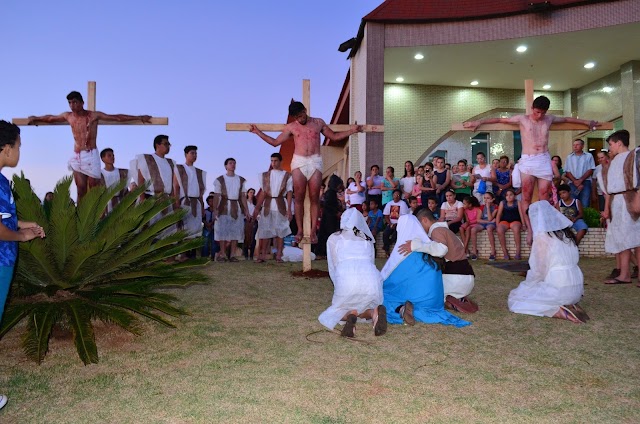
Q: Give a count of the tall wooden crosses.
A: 3